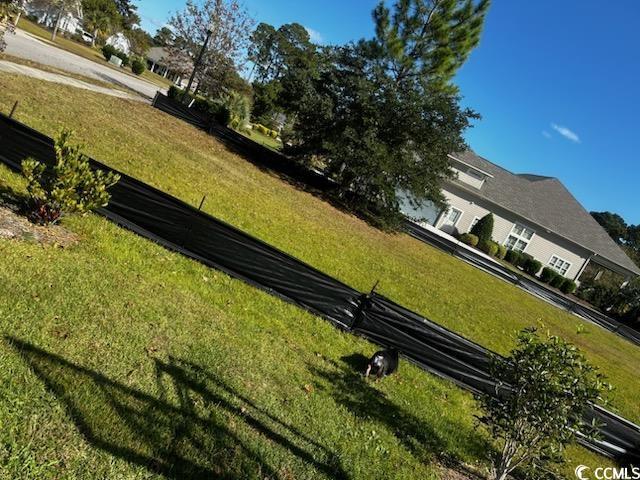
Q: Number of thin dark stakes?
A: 3